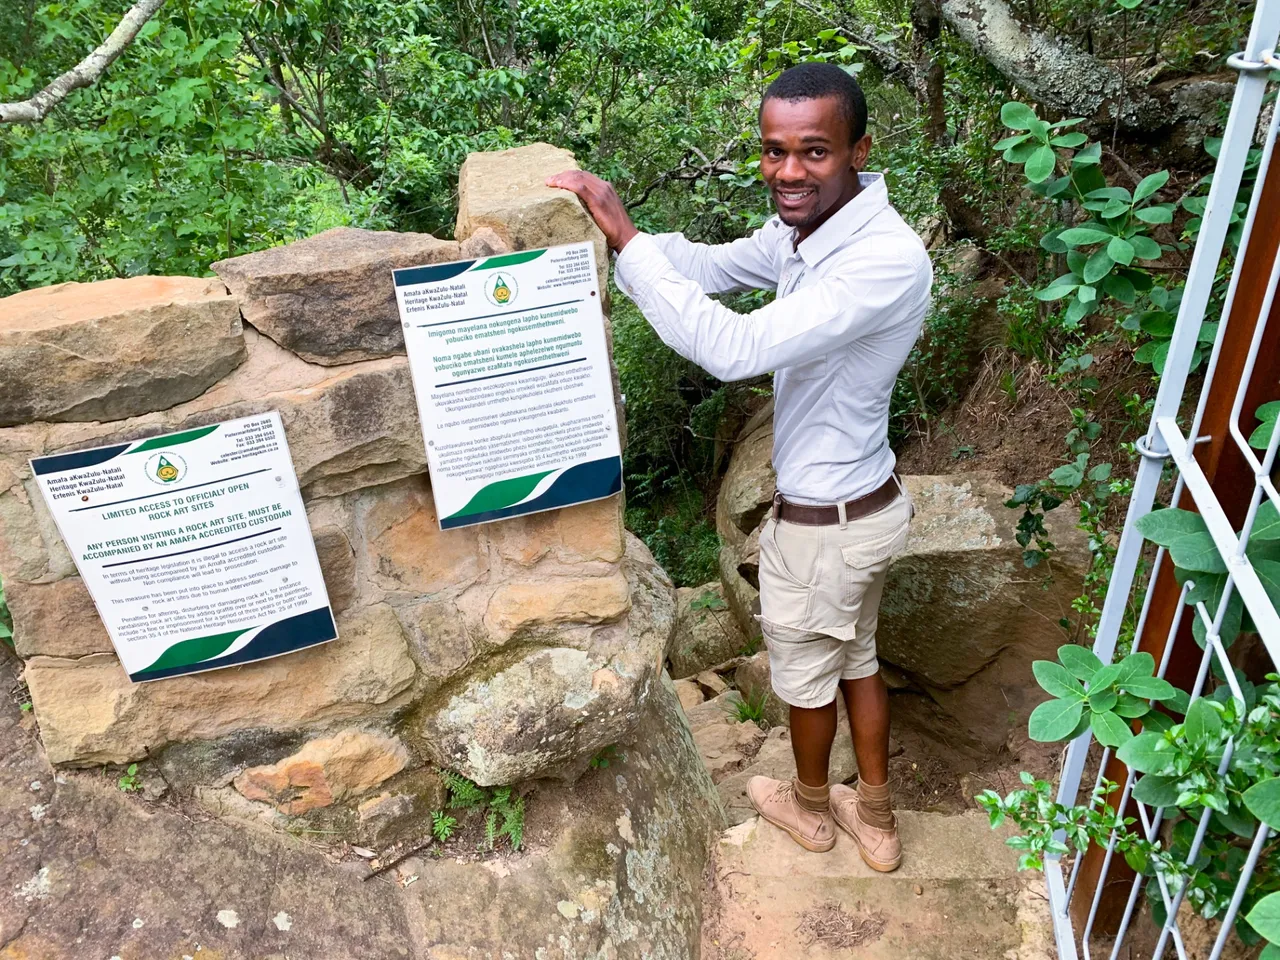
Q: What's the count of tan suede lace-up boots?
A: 2